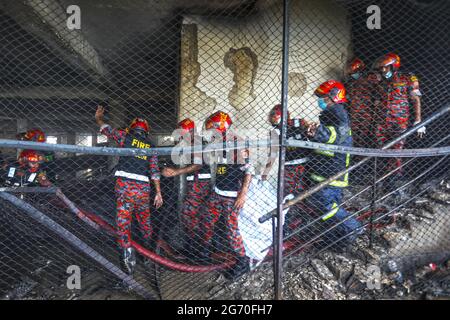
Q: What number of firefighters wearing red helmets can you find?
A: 9